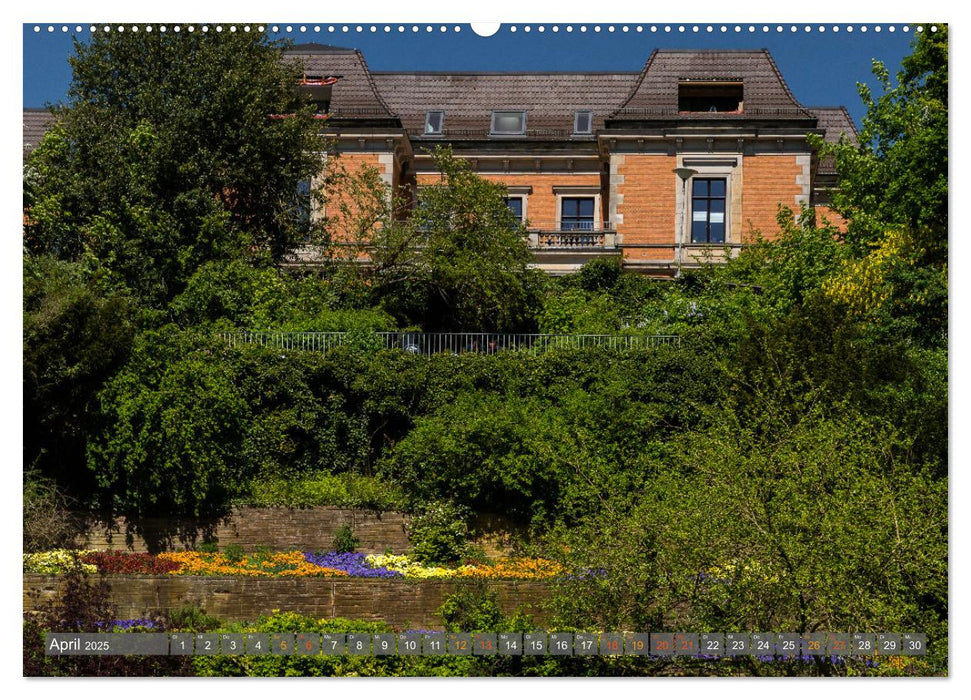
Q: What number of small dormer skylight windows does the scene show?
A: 3